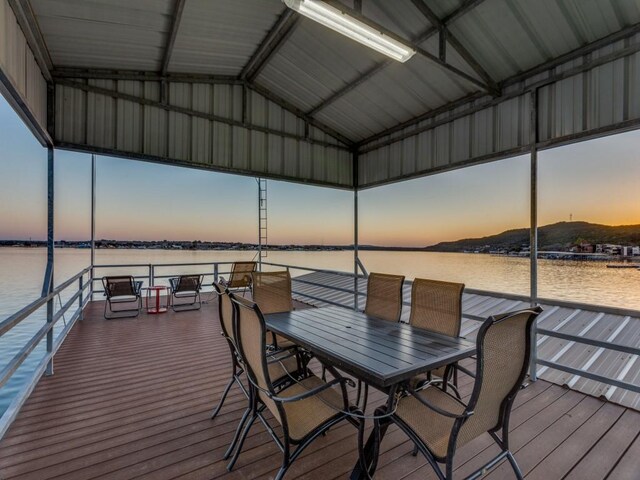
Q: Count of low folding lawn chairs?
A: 2